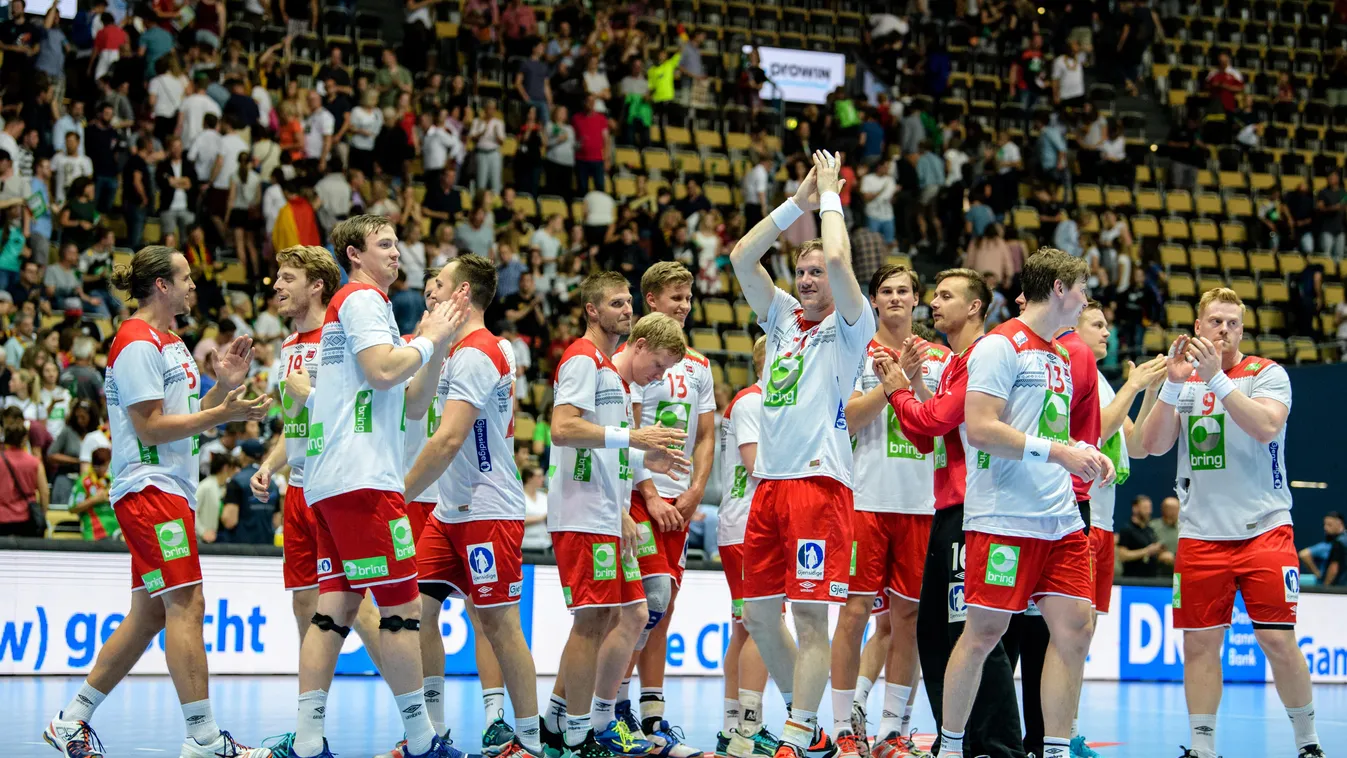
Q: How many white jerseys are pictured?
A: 14